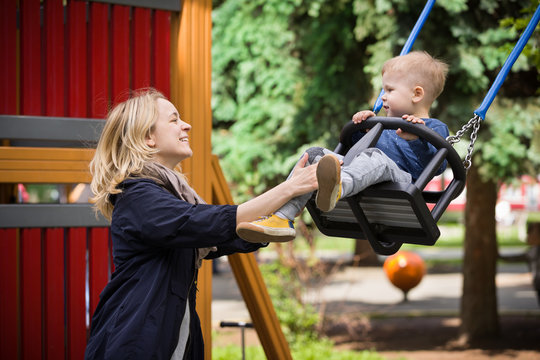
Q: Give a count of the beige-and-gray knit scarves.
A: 1